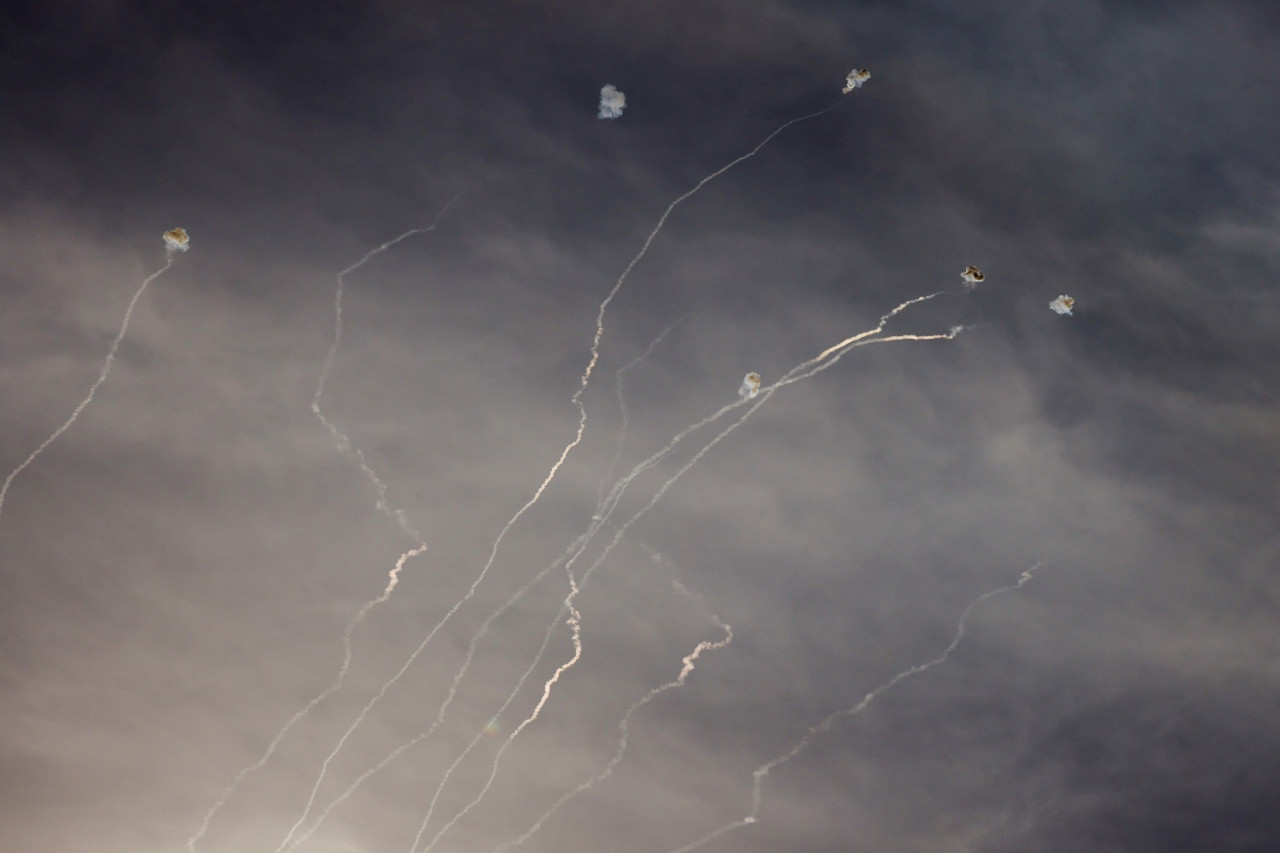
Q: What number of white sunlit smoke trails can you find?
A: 8